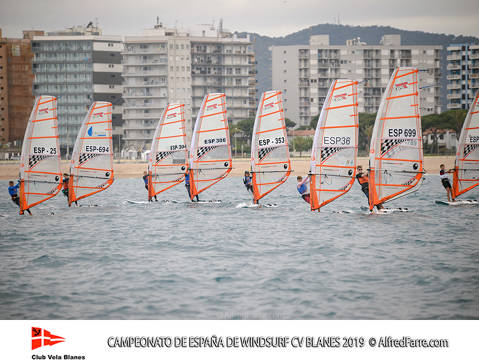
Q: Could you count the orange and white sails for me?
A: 8